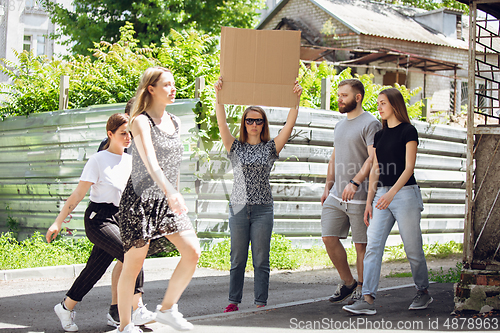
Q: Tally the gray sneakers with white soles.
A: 2